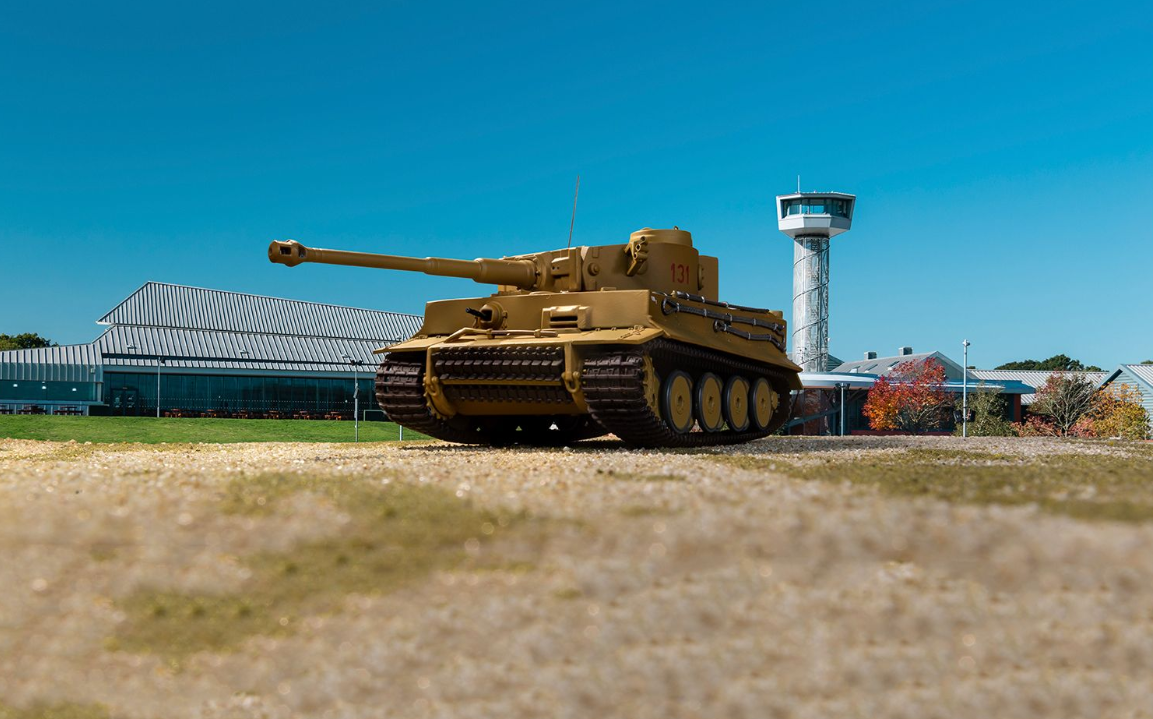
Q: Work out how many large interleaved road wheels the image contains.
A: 4